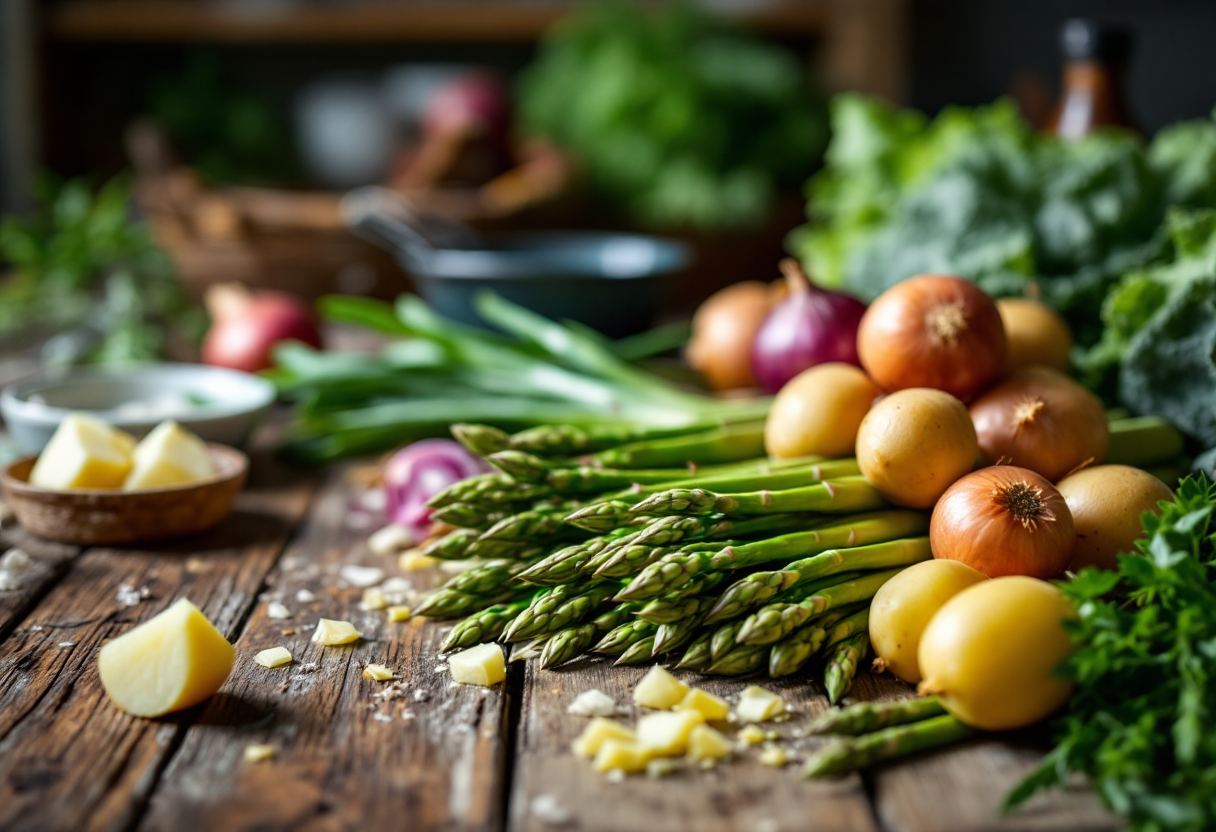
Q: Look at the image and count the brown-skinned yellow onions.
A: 4